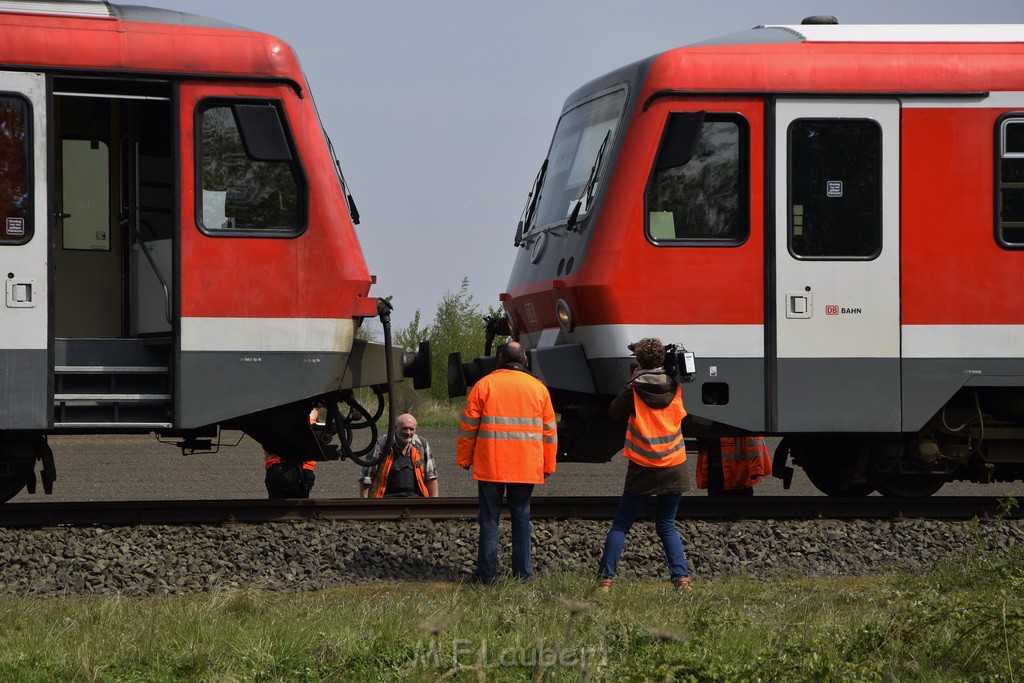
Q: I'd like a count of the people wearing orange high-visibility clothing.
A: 5